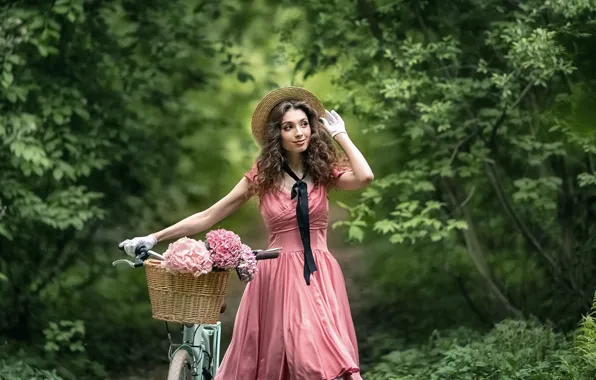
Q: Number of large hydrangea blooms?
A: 3